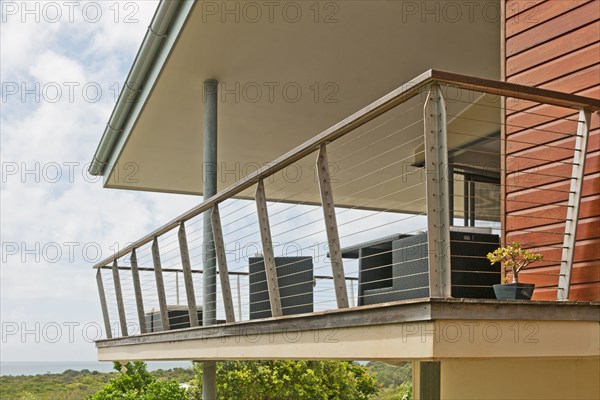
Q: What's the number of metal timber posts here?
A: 10